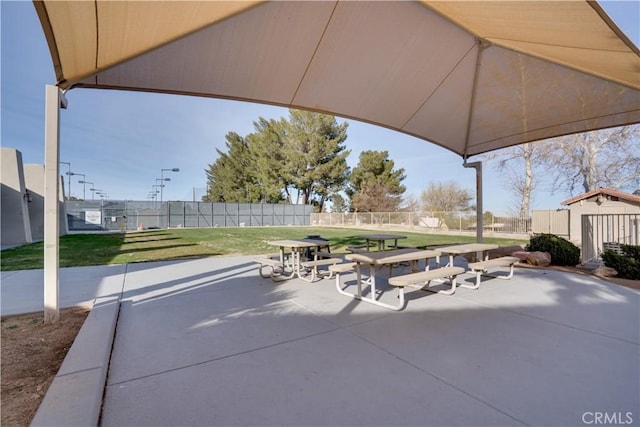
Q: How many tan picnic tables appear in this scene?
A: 3